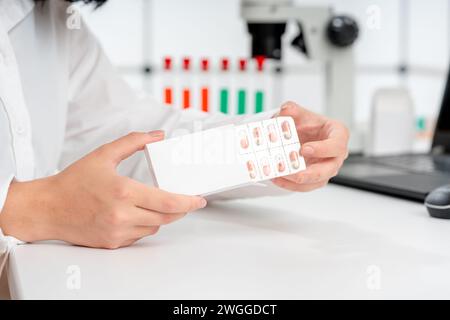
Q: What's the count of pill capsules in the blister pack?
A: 8